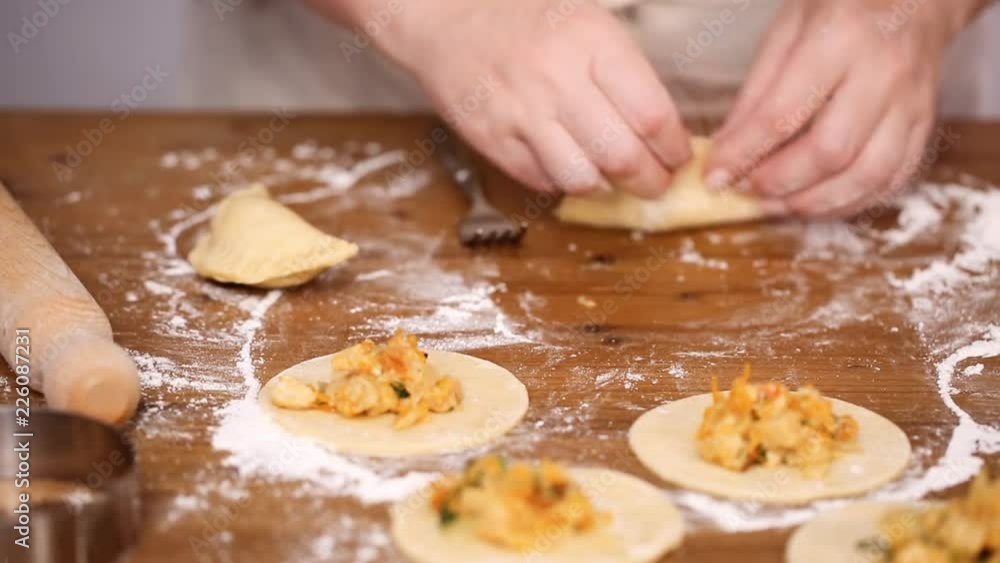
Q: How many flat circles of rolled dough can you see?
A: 4